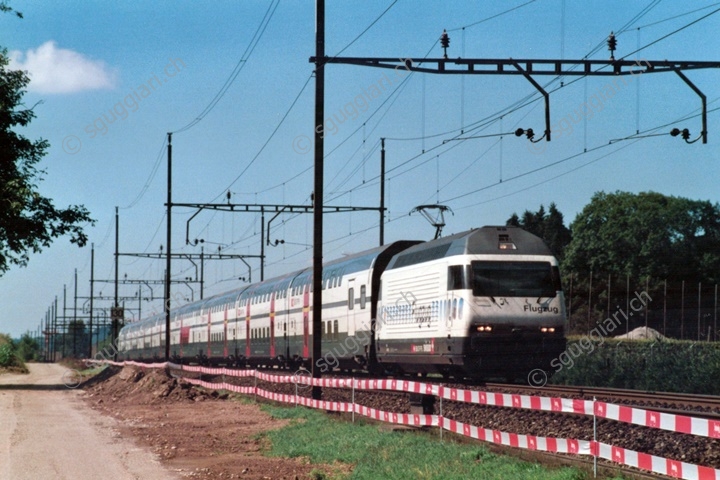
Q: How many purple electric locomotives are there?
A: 0